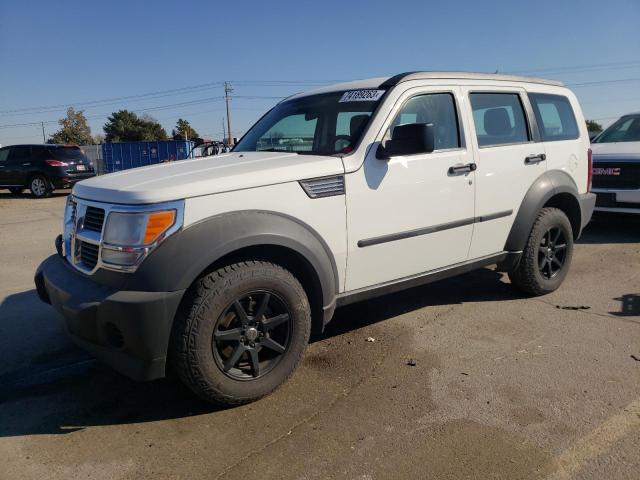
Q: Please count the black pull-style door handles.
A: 2